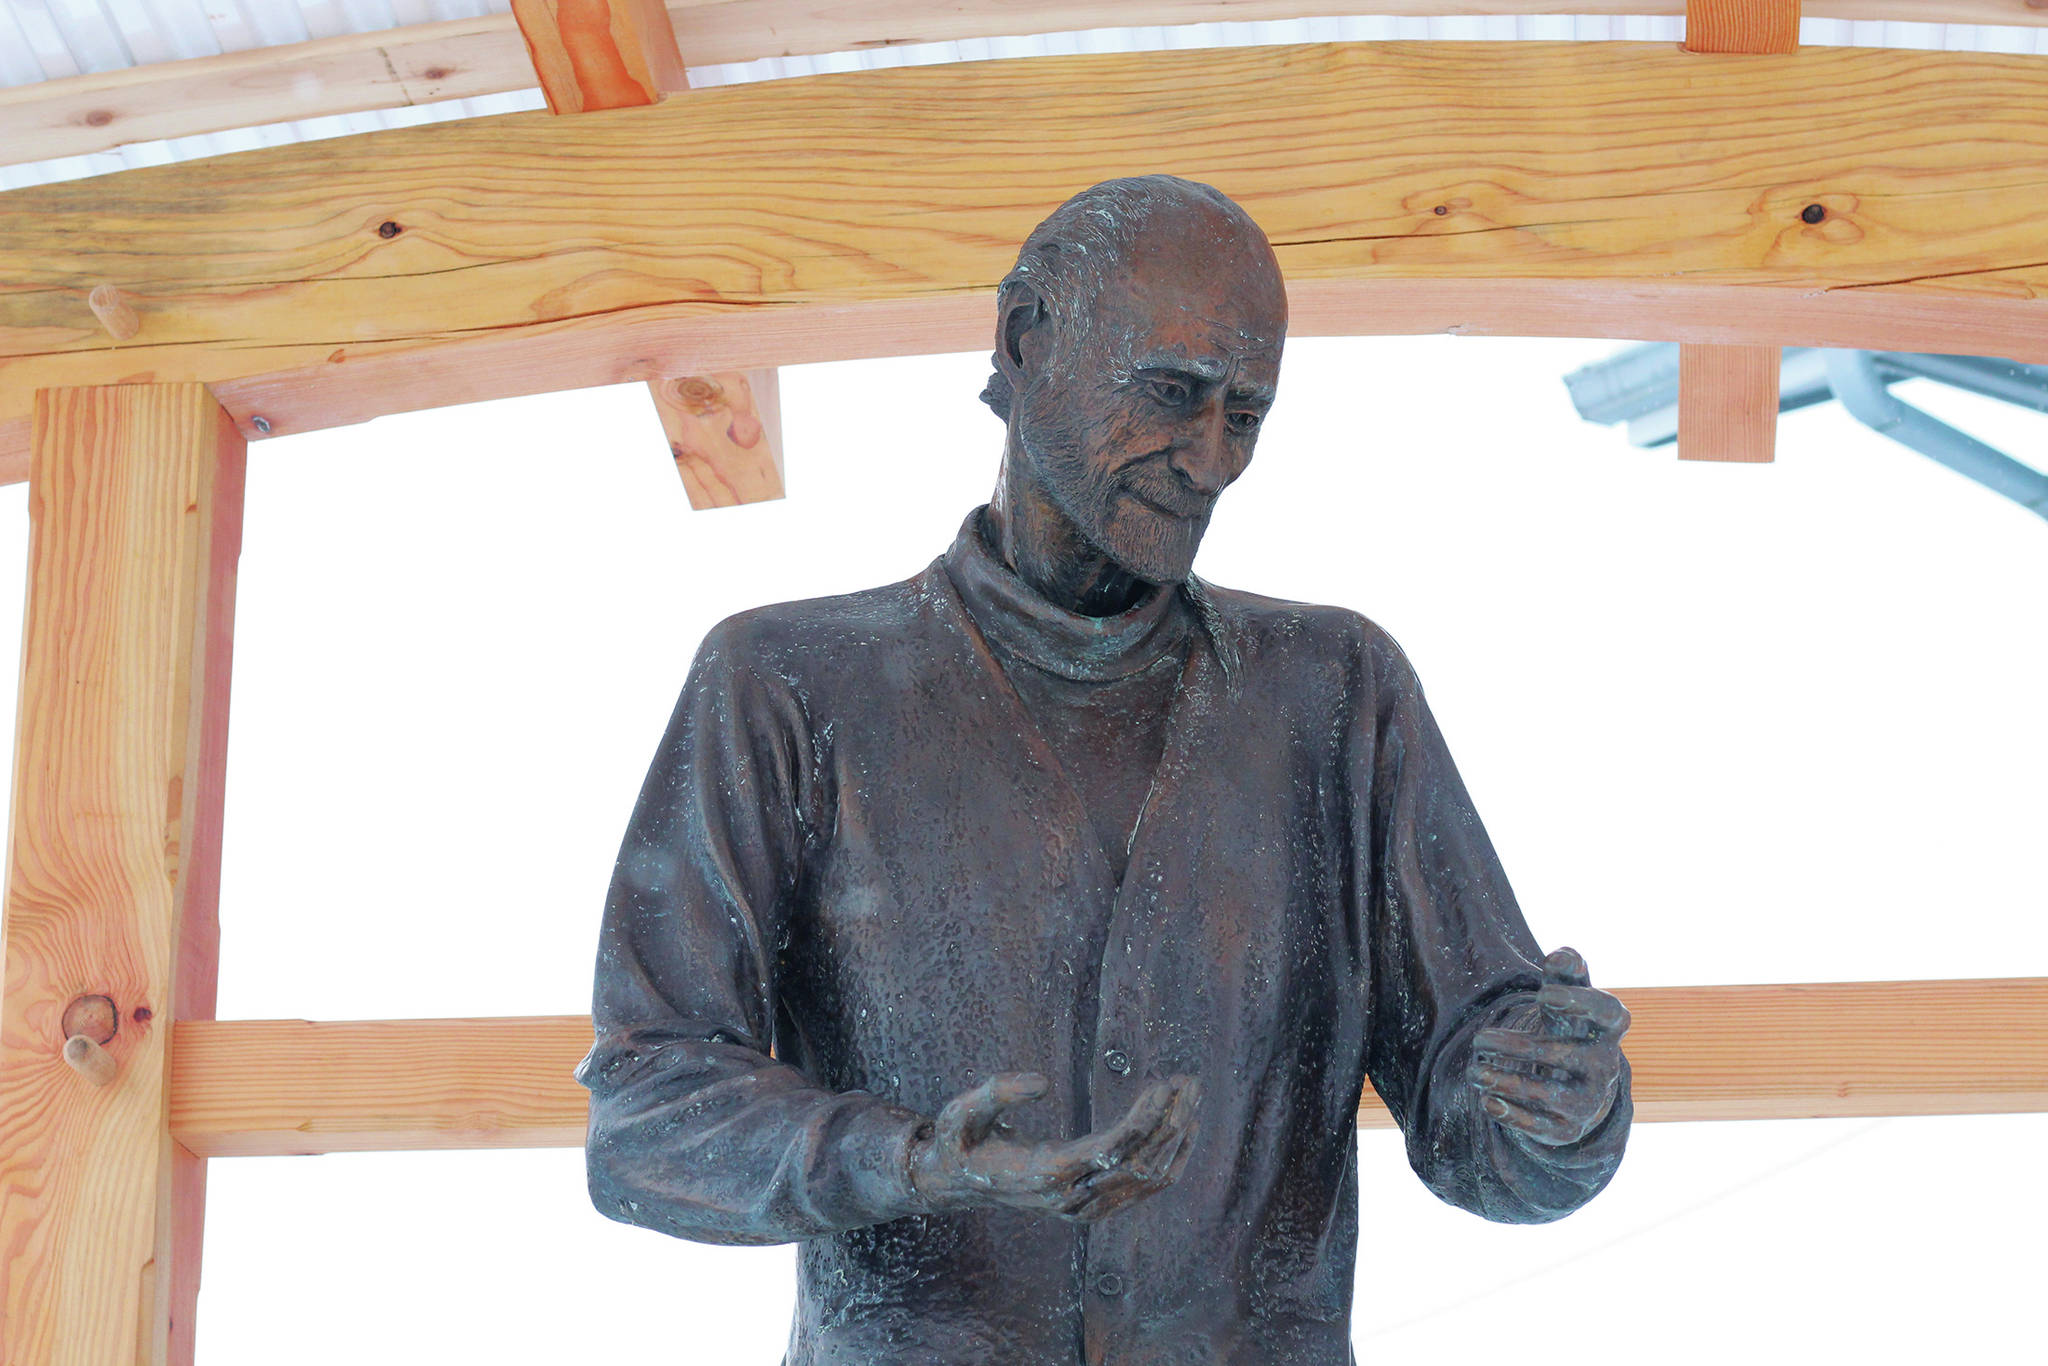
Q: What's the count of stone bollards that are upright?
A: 0